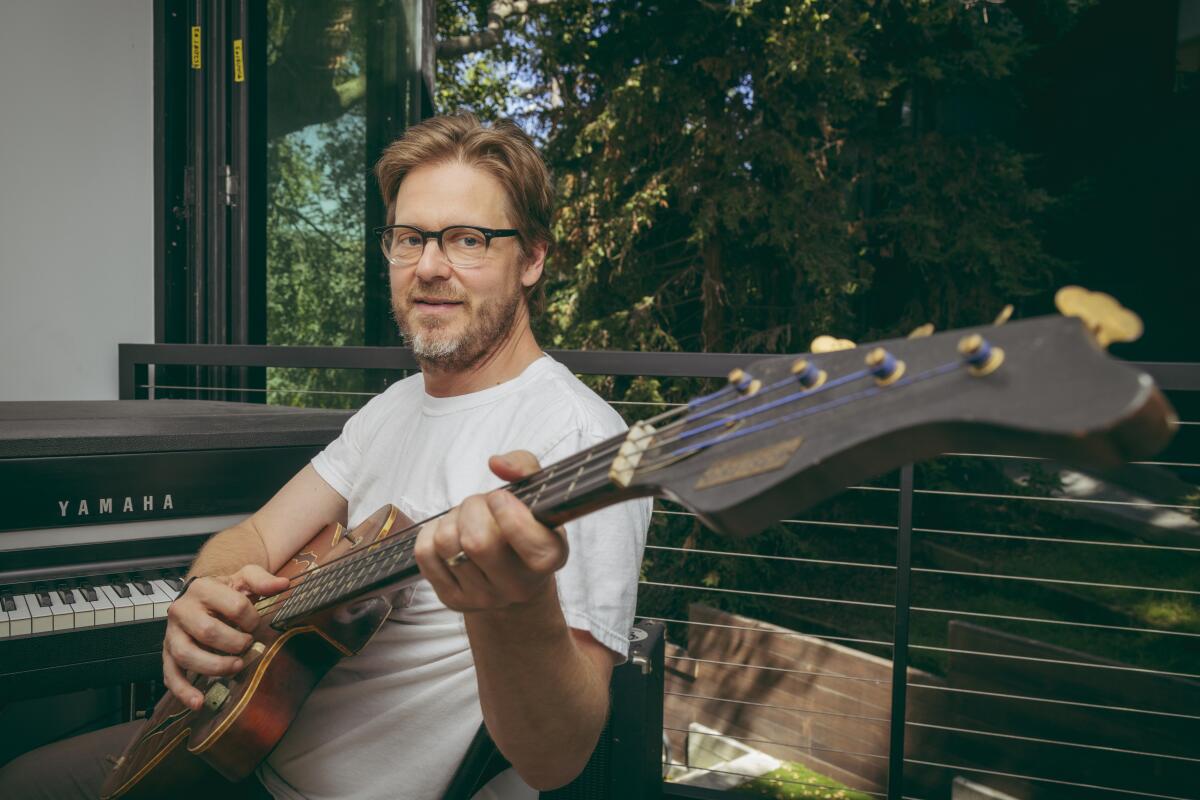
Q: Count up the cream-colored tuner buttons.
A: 4